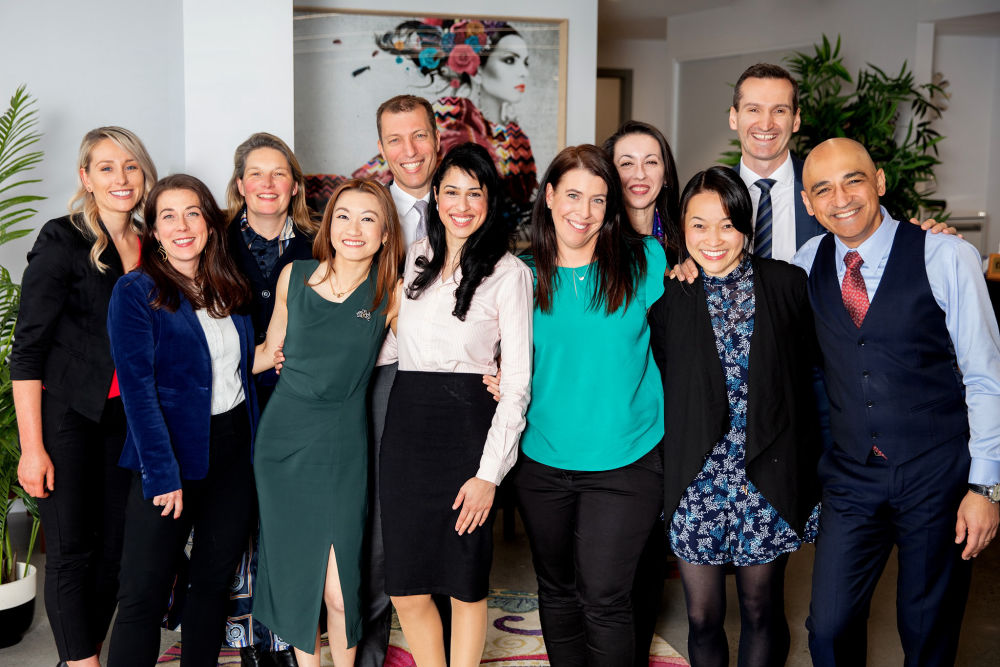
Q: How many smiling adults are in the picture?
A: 11